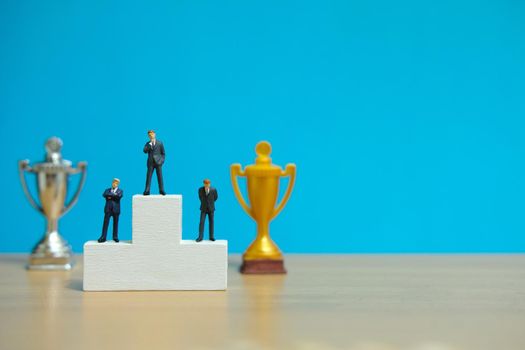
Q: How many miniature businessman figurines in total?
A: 3